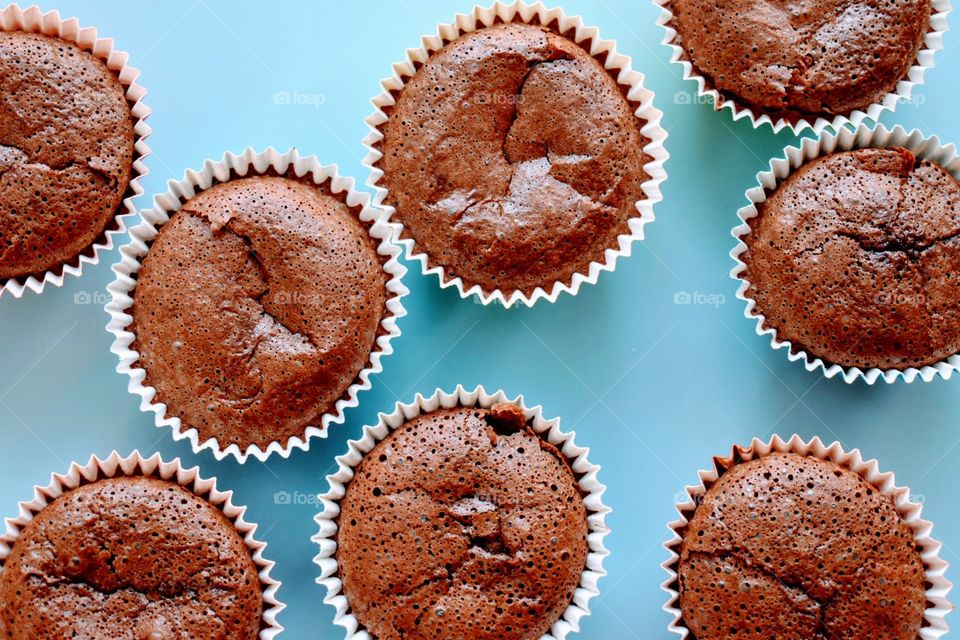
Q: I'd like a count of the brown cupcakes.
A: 8